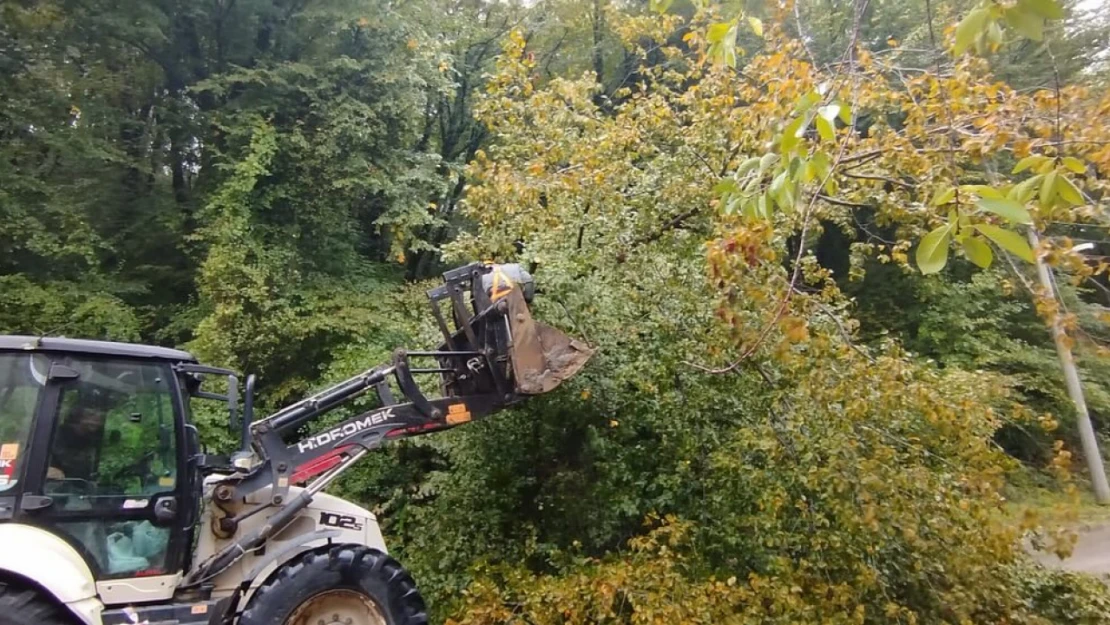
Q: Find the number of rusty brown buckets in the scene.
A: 1